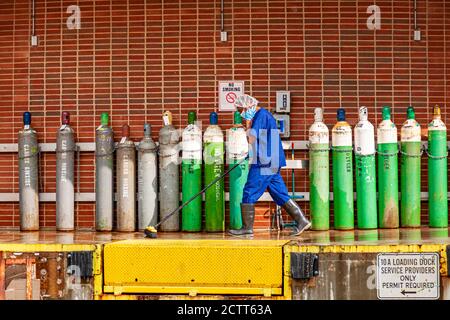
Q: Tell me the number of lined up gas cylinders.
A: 15